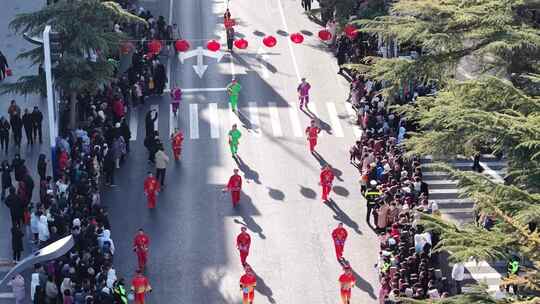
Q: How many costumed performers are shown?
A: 15